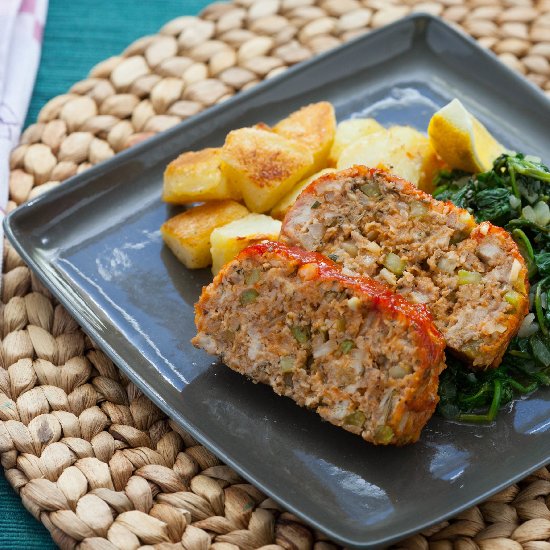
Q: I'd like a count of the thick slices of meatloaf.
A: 2